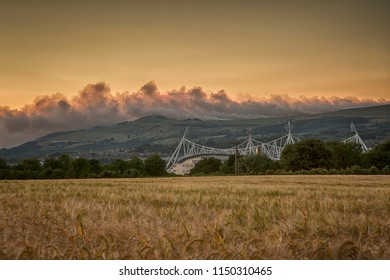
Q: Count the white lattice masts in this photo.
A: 4